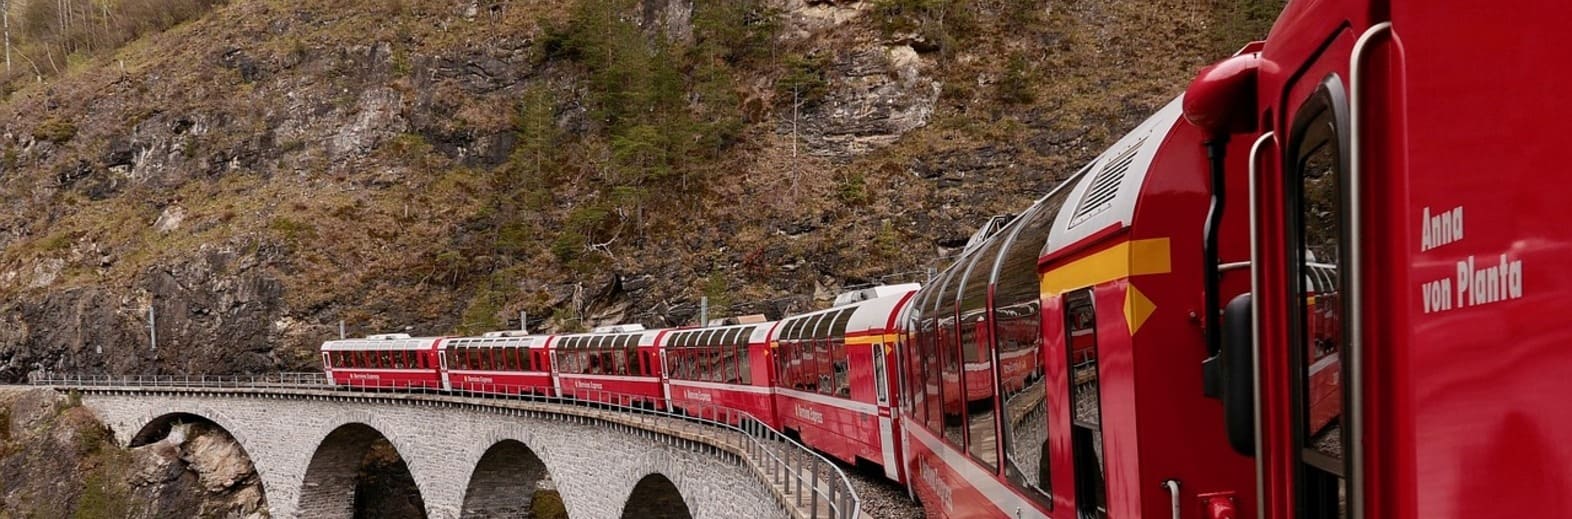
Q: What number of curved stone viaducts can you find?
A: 1